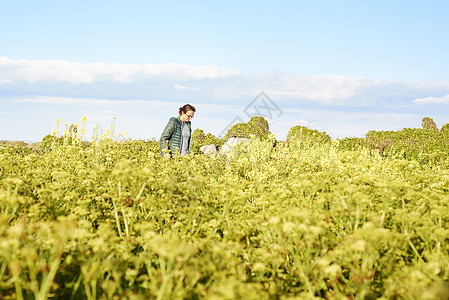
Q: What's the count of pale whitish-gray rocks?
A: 2